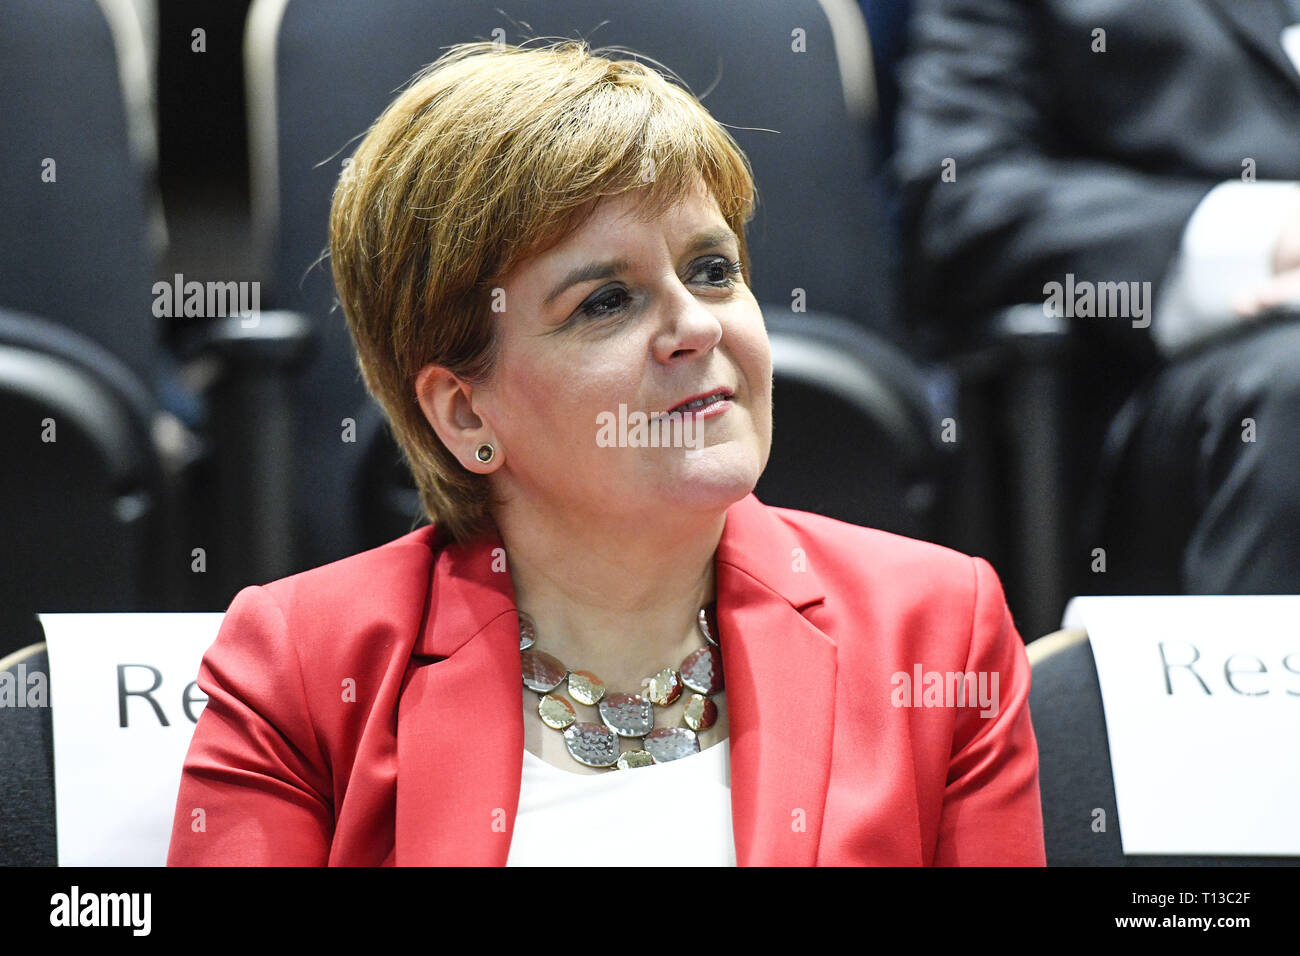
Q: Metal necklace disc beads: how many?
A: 12